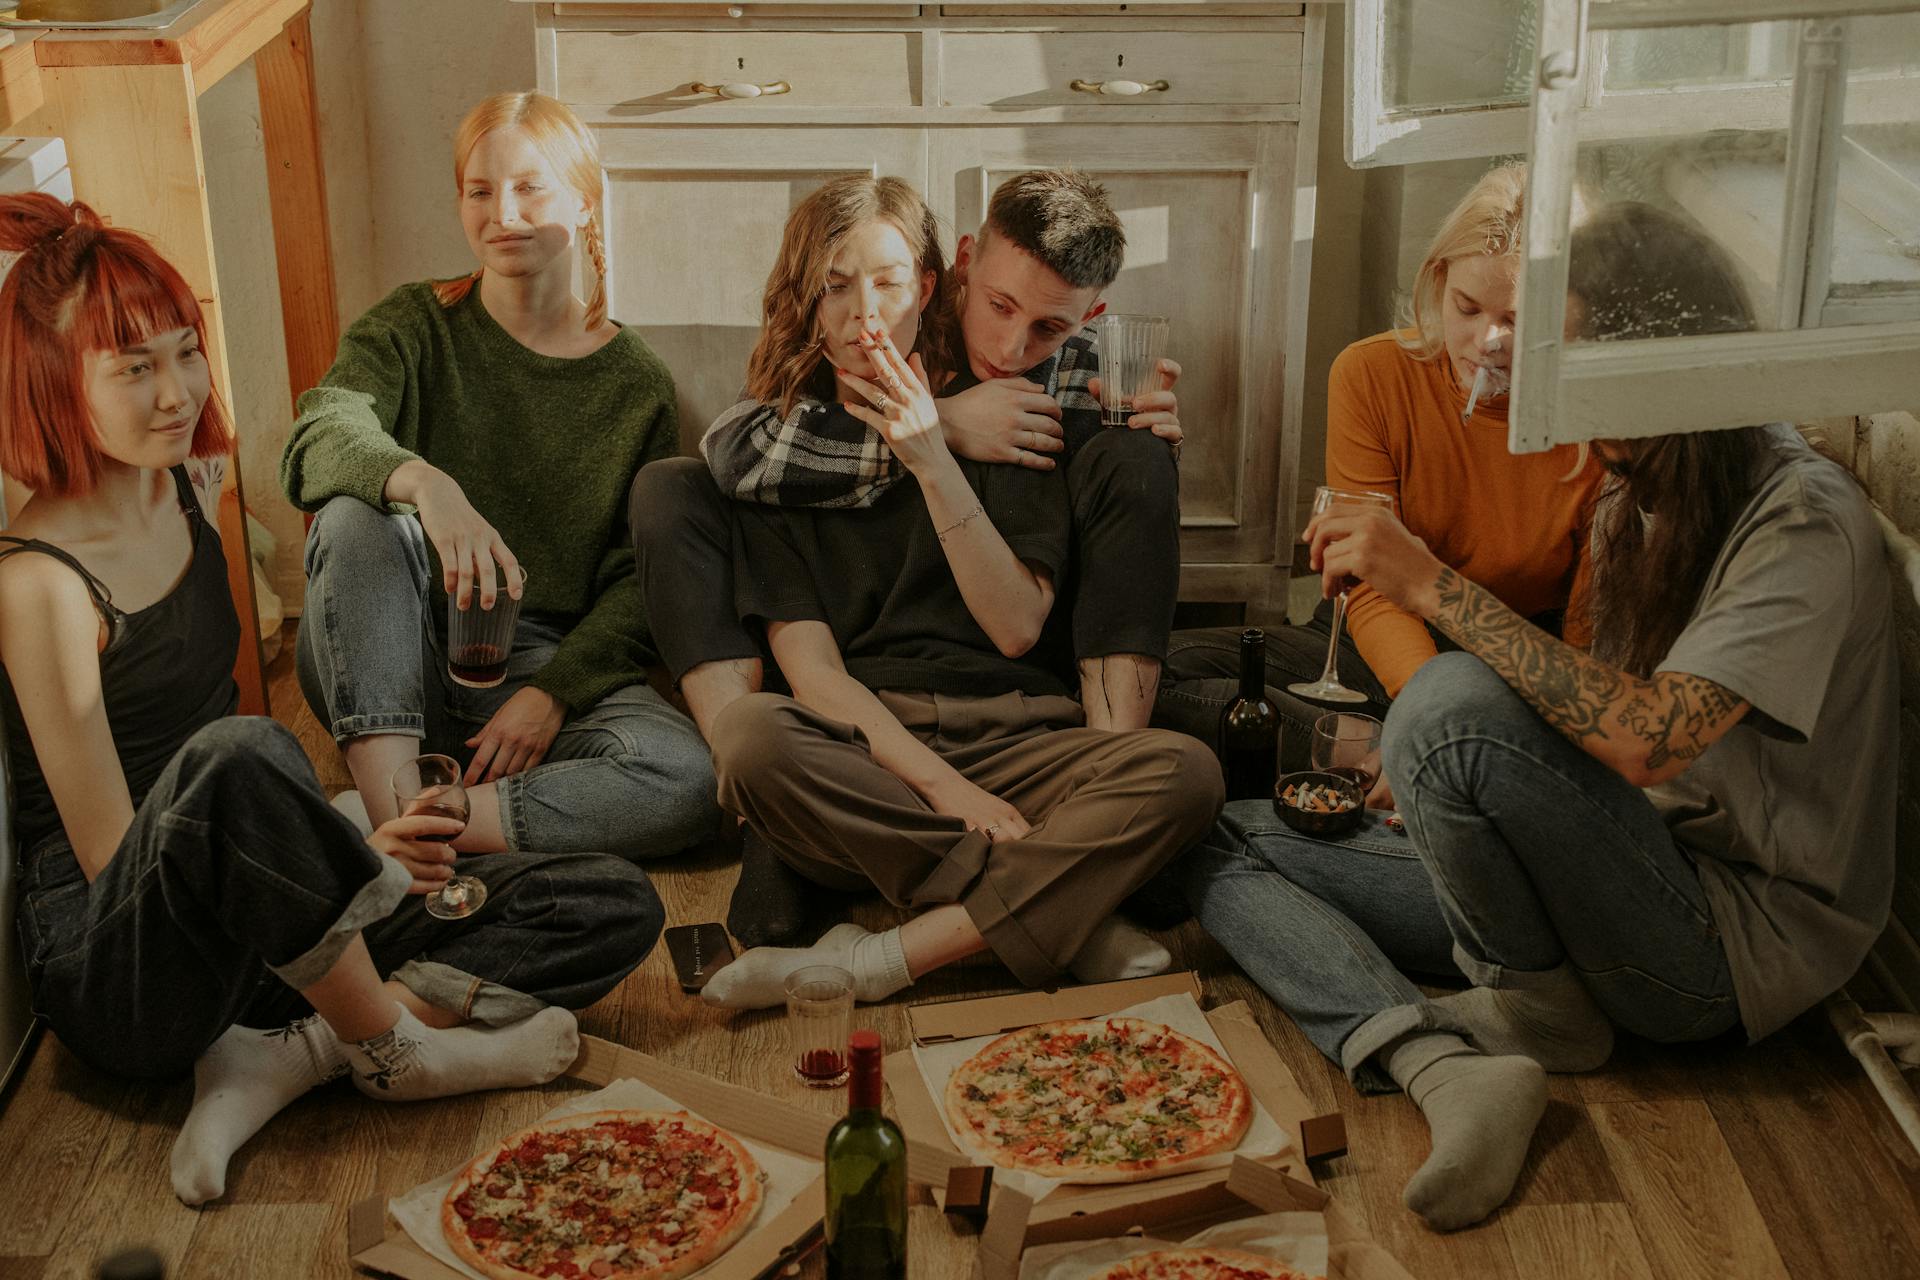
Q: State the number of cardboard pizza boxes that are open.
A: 3